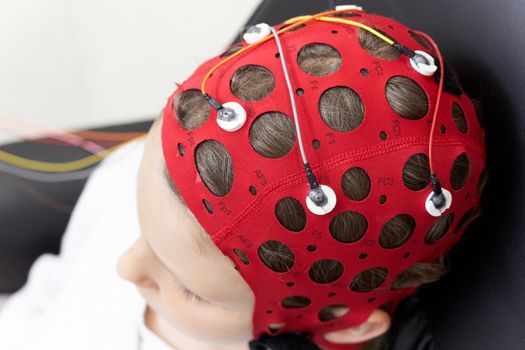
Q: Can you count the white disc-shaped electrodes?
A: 6